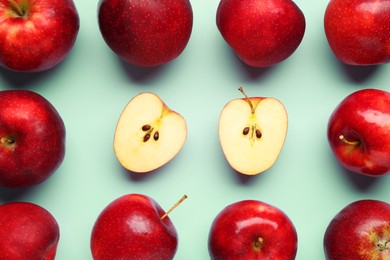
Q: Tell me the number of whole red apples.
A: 10